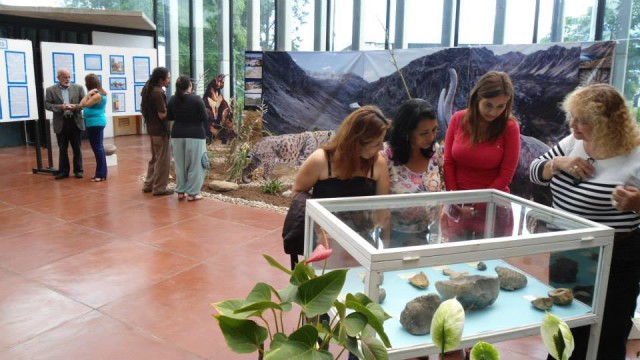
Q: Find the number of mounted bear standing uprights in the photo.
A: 1